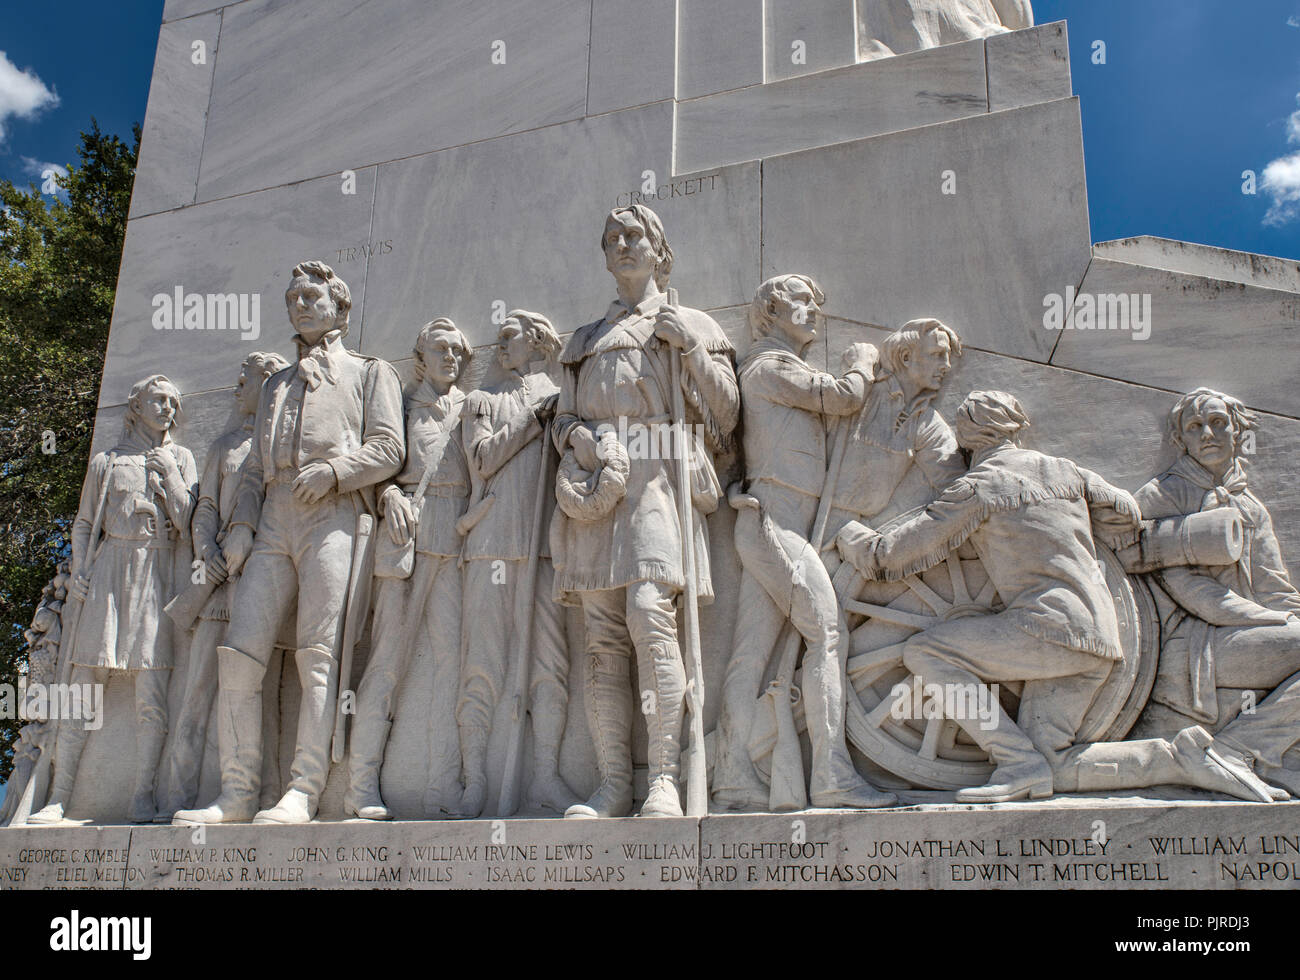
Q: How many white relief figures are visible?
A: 10